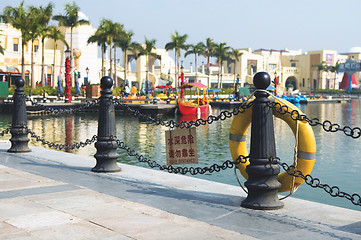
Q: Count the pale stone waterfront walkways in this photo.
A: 1